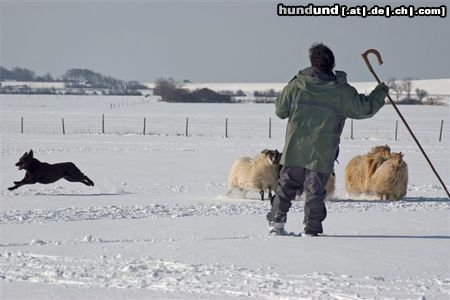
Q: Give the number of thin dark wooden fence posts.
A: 10